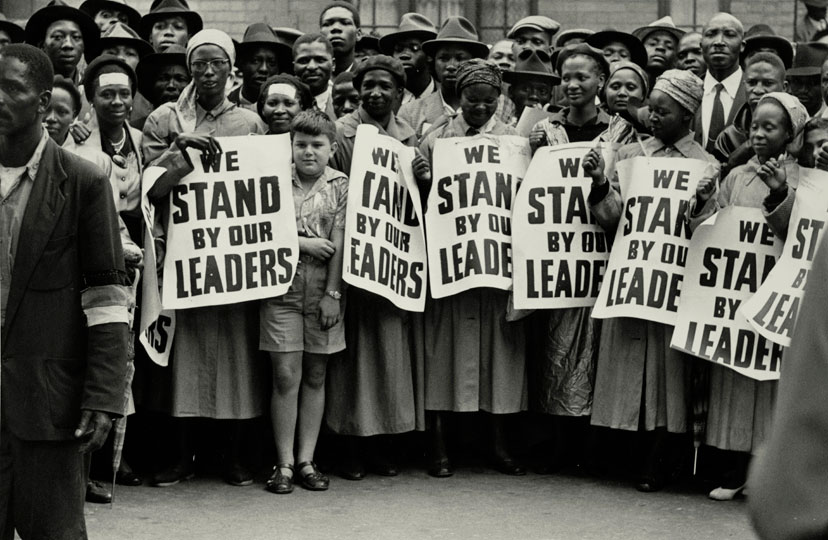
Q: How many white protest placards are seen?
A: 8